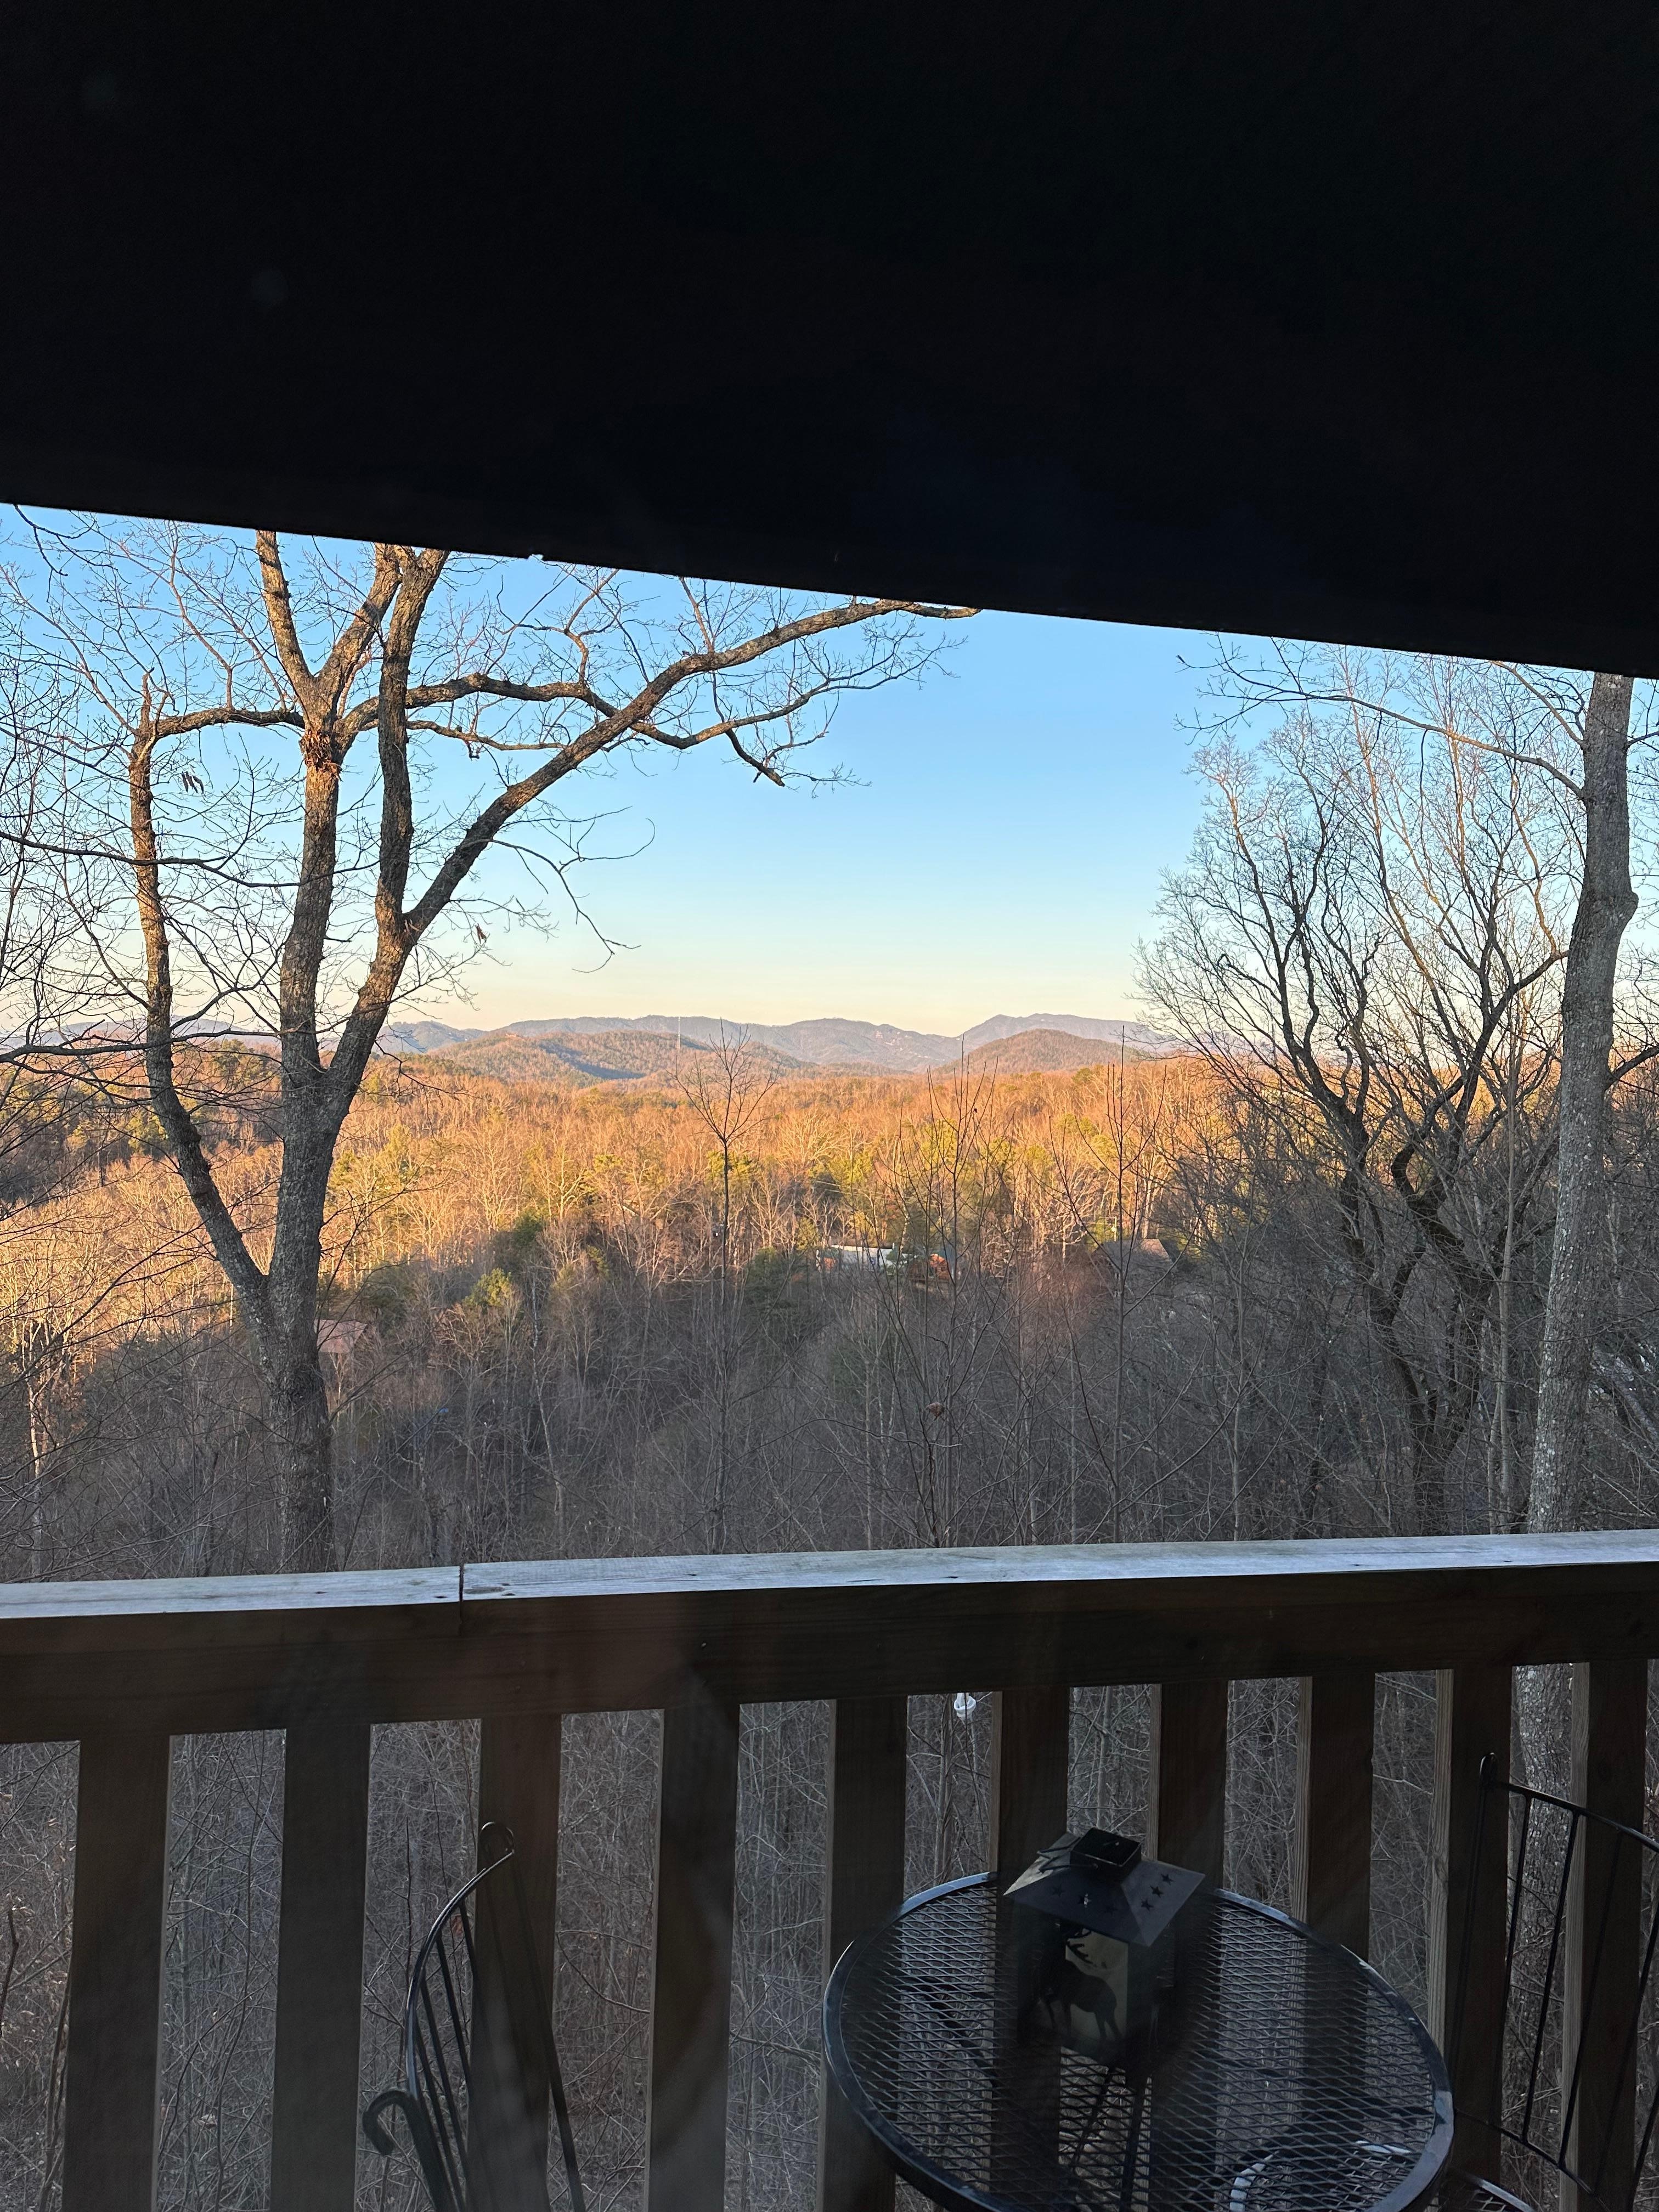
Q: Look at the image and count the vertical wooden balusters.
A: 10